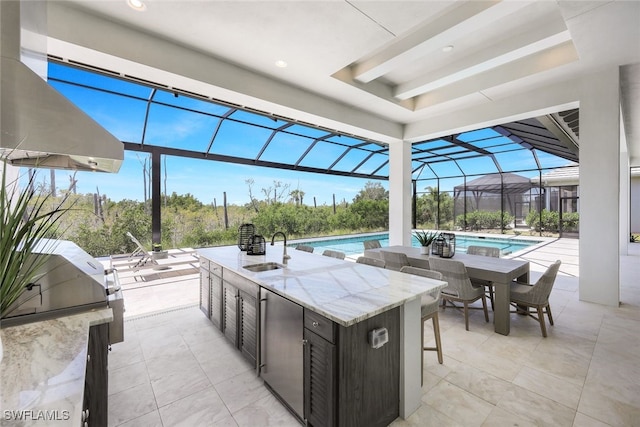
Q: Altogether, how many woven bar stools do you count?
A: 4